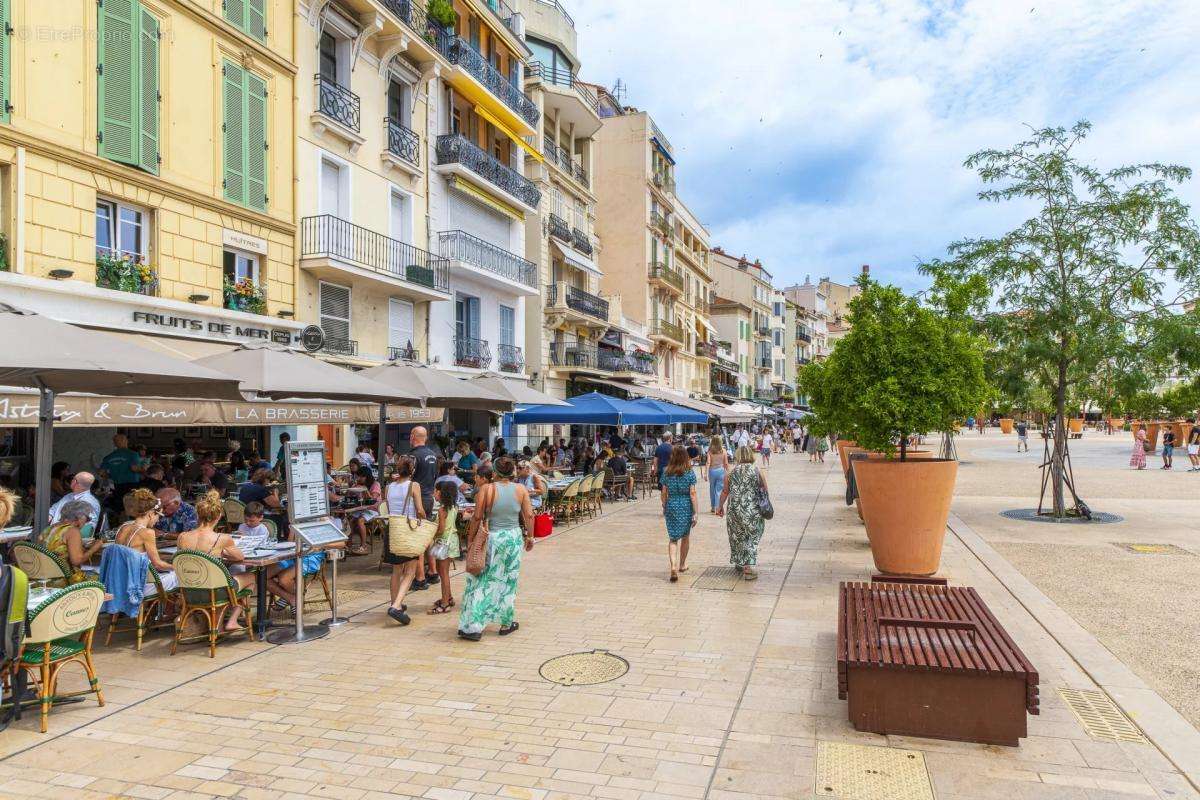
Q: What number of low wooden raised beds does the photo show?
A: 1